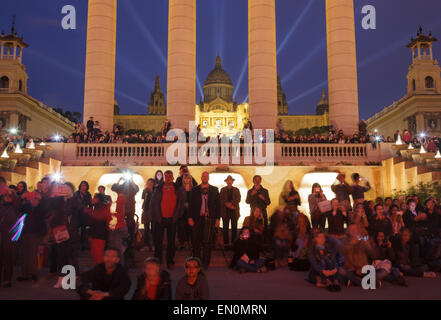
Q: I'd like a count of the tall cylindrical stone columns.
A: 4